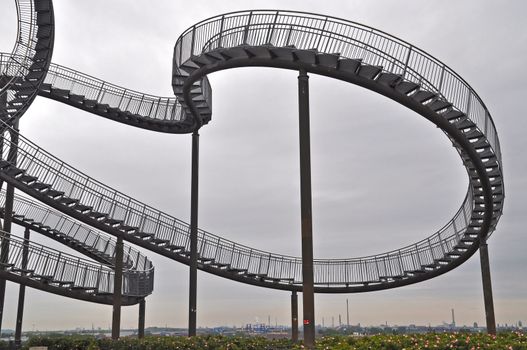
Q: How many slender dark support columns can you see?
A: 8